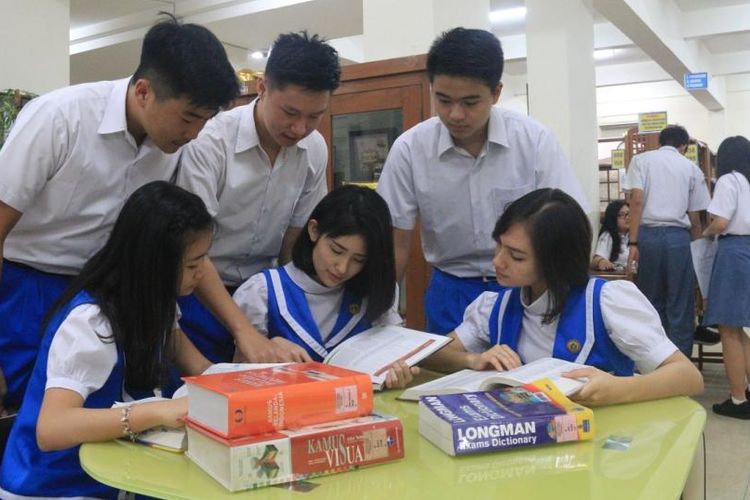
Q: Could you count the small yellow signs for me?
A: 3